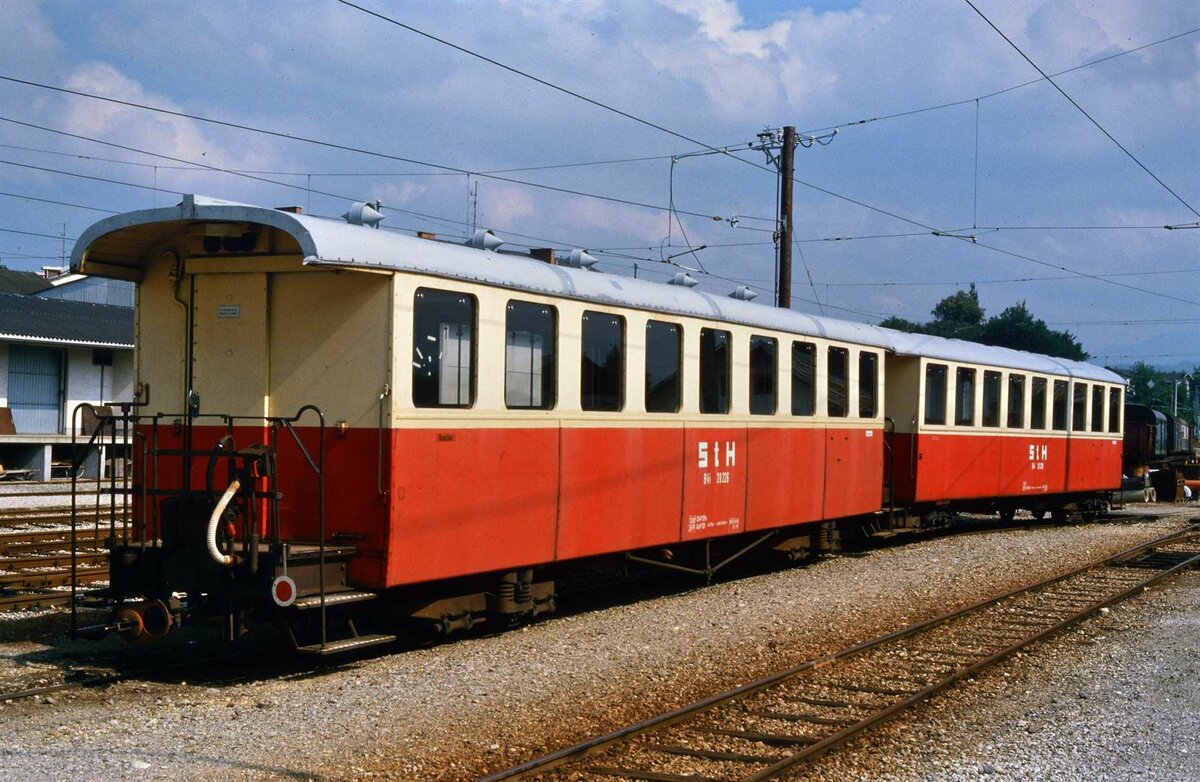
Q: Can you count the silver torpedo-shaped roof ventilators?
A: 5